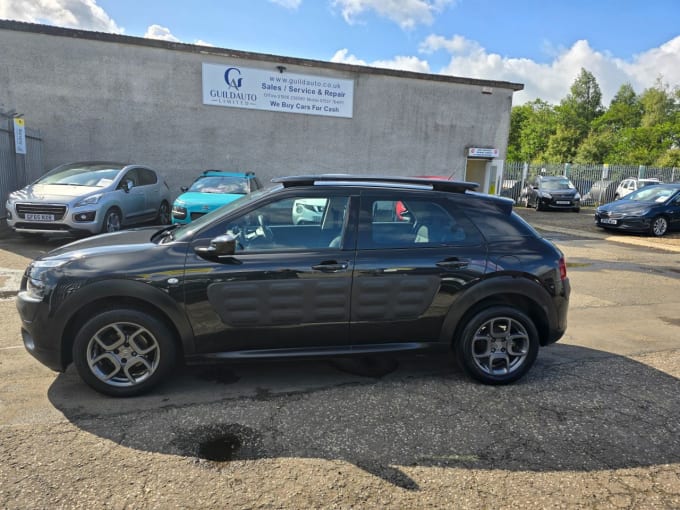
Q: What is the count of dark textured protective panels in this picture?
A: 2